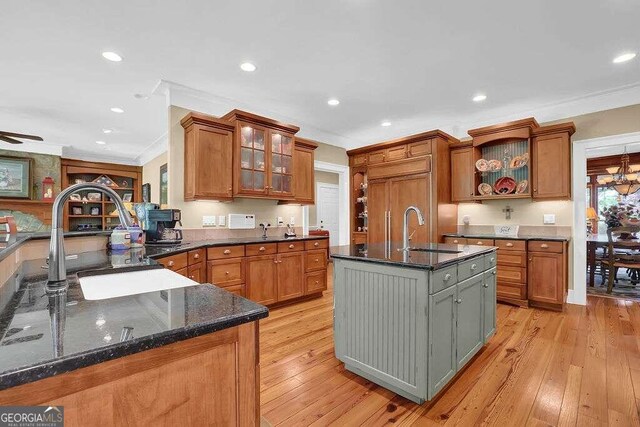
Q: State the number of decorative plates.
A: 7